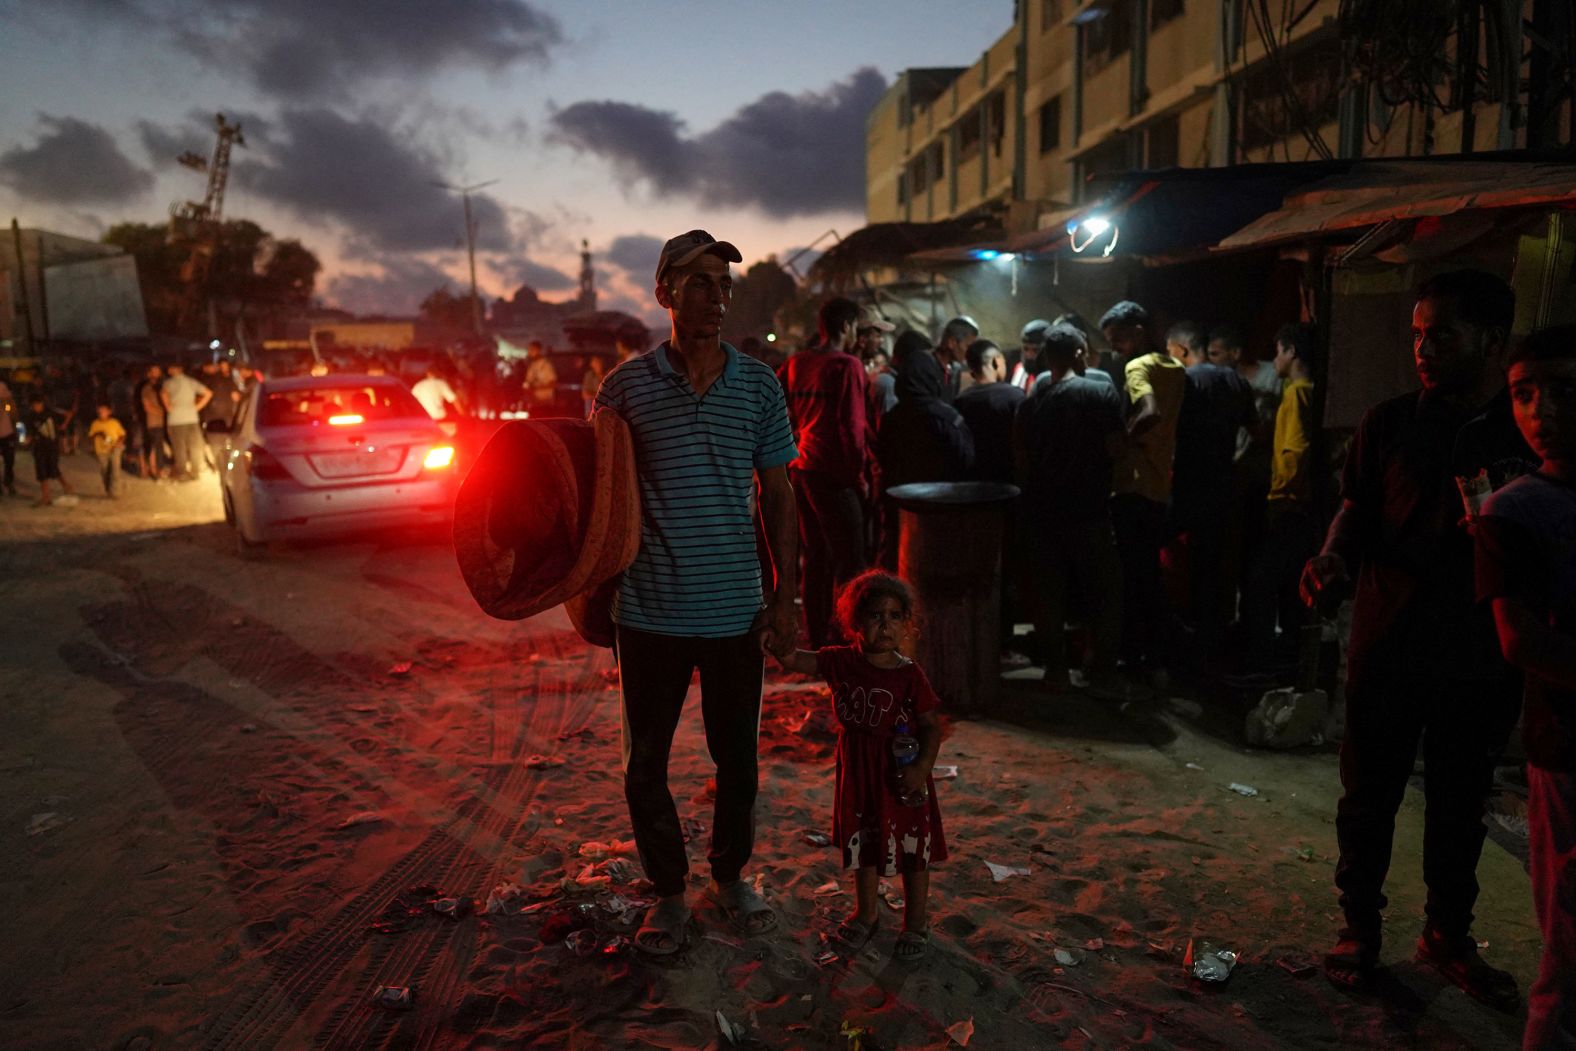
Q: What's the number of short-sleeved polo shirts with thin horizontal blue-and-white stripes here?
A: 1